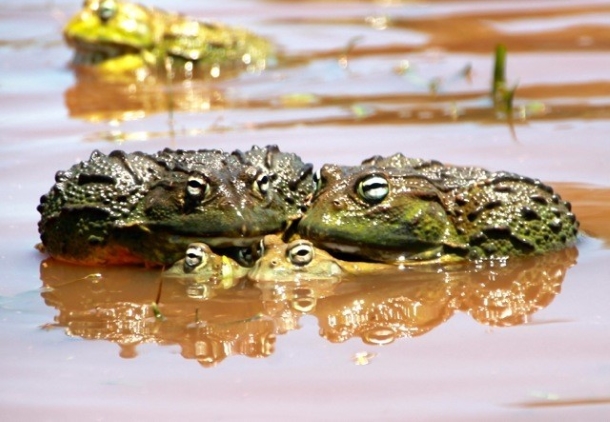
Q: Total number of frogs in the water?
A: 5